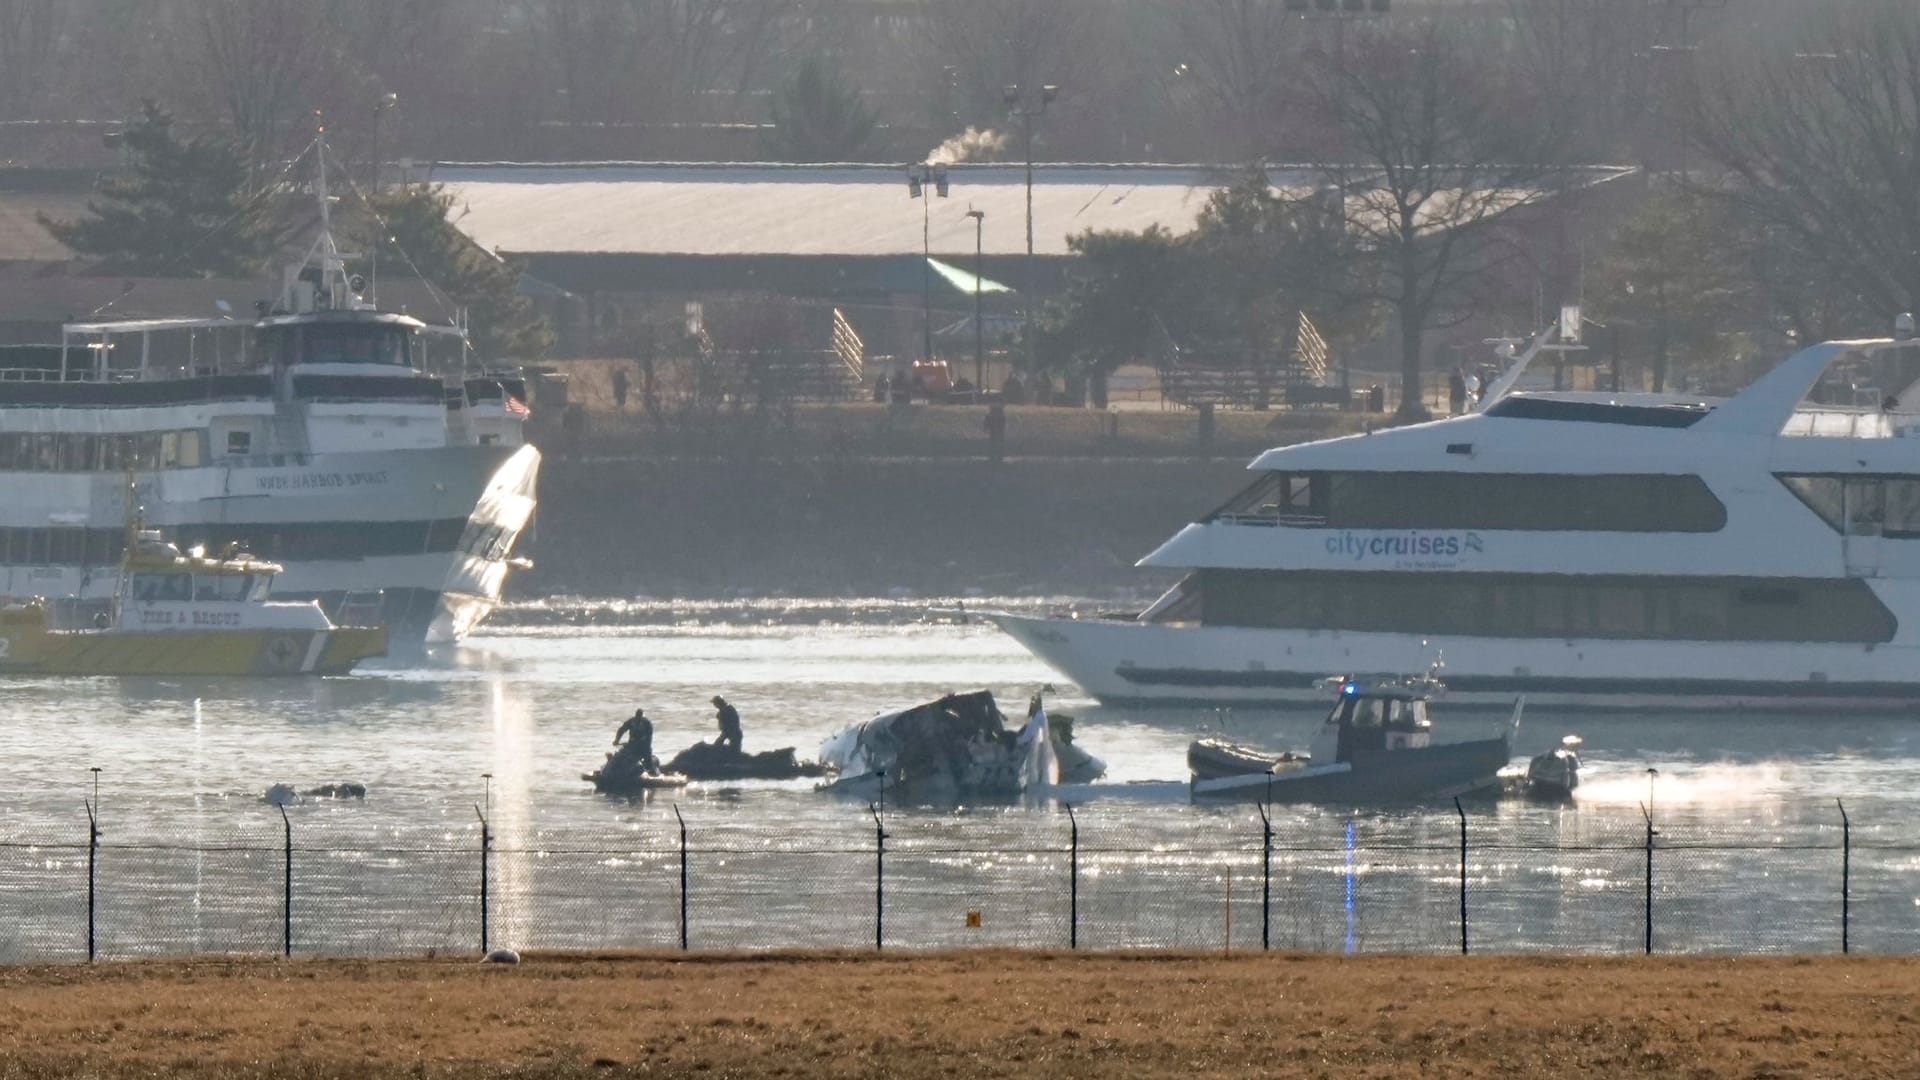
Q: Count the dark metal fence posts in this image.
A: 10